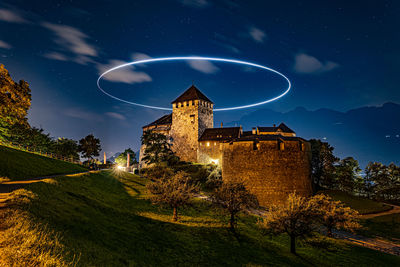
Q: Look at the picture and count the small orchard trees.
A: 4